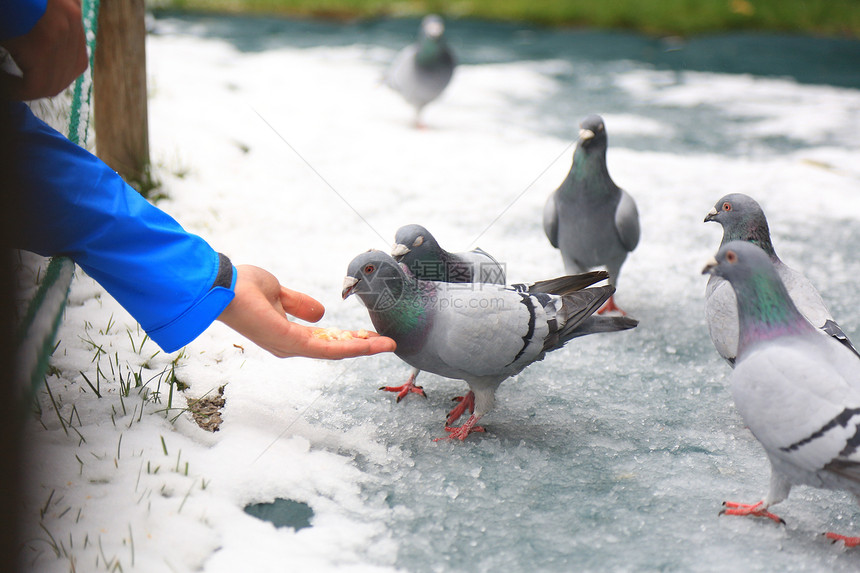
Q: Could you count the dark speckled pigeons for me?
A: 0